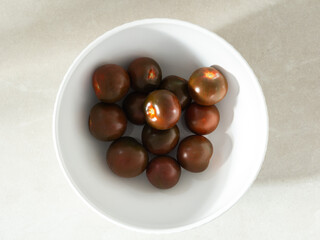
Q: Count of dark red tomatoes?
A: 12